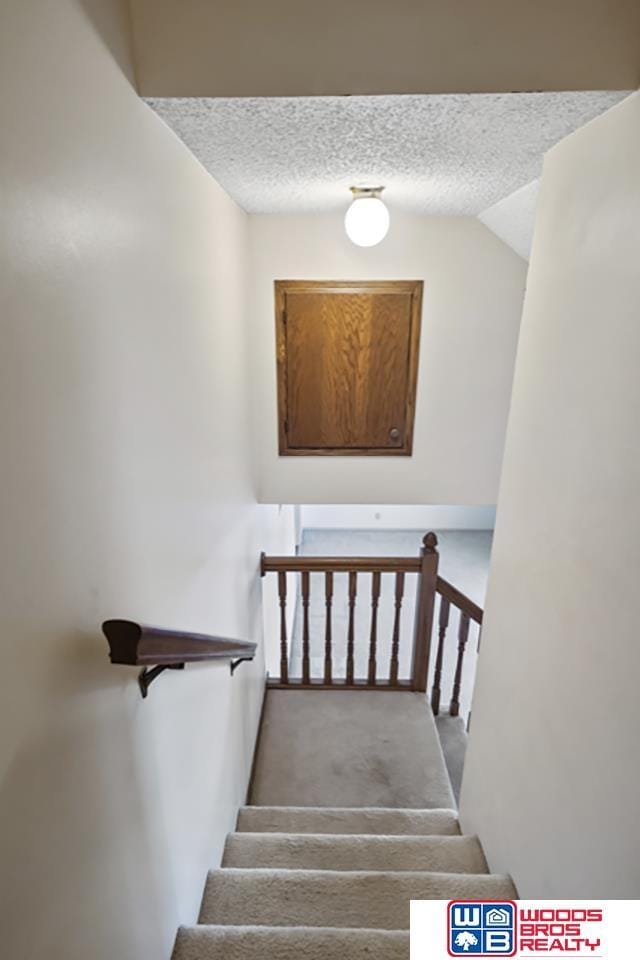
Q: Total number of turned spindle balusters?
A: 8